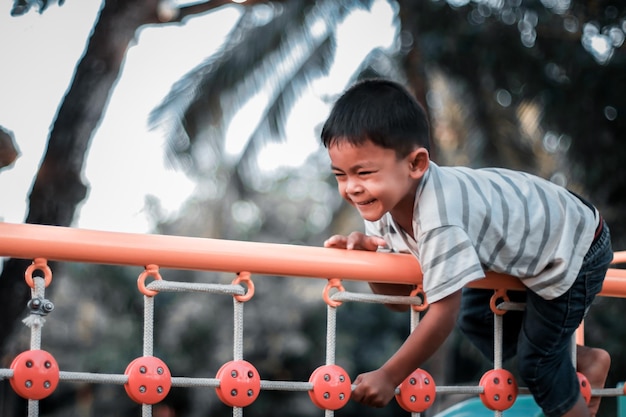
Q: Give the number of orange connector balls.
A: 7